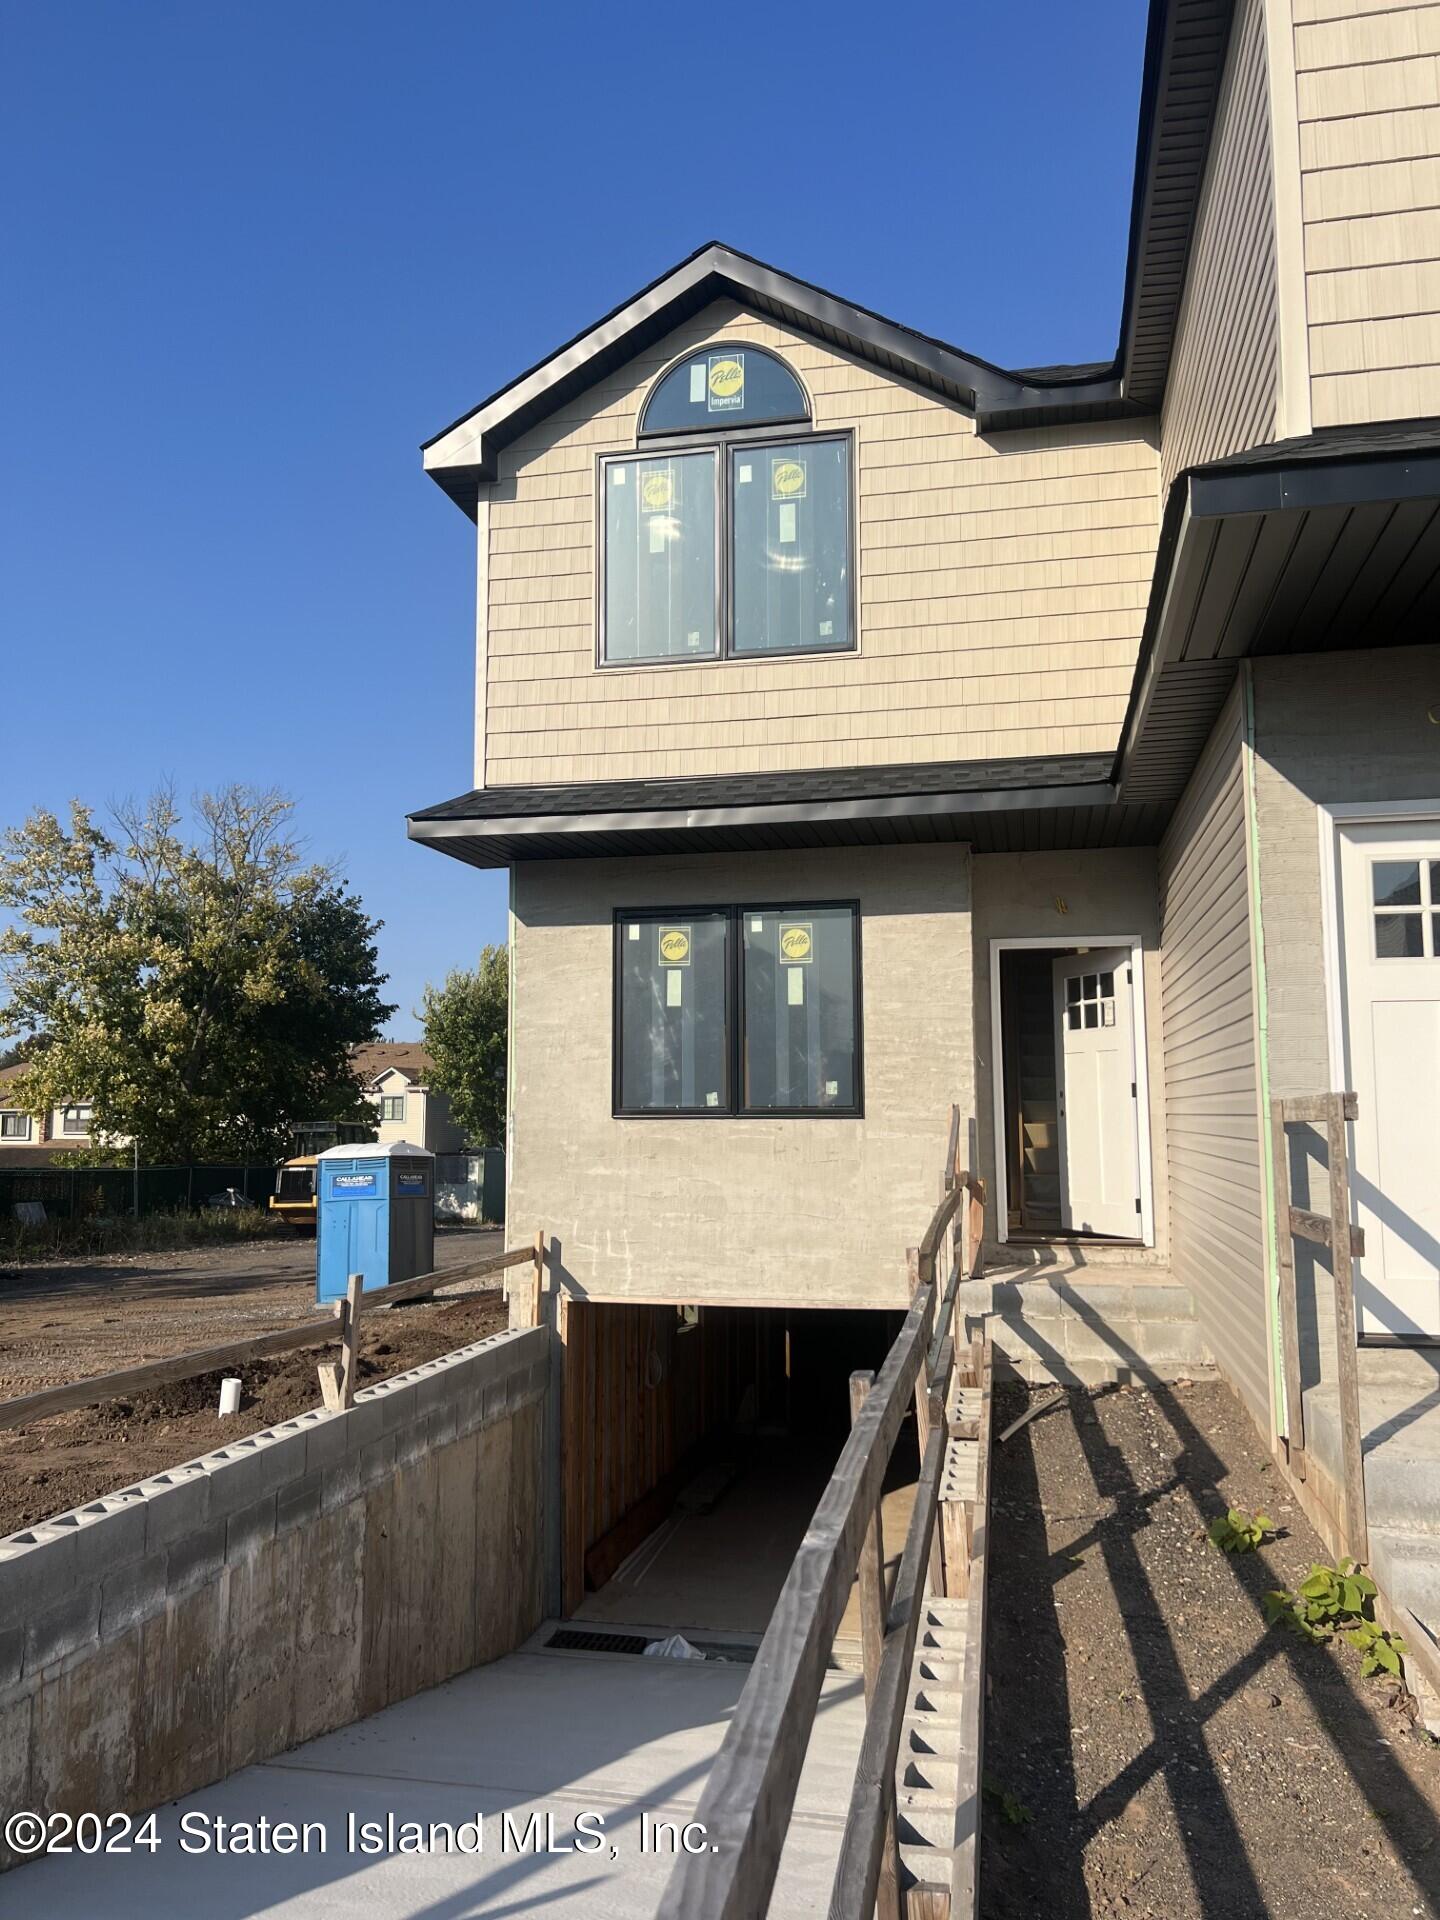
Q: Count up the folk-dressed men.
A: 0